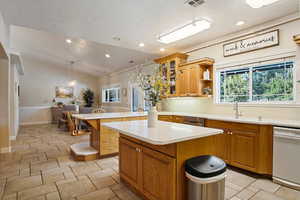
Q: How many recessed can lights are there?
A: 5